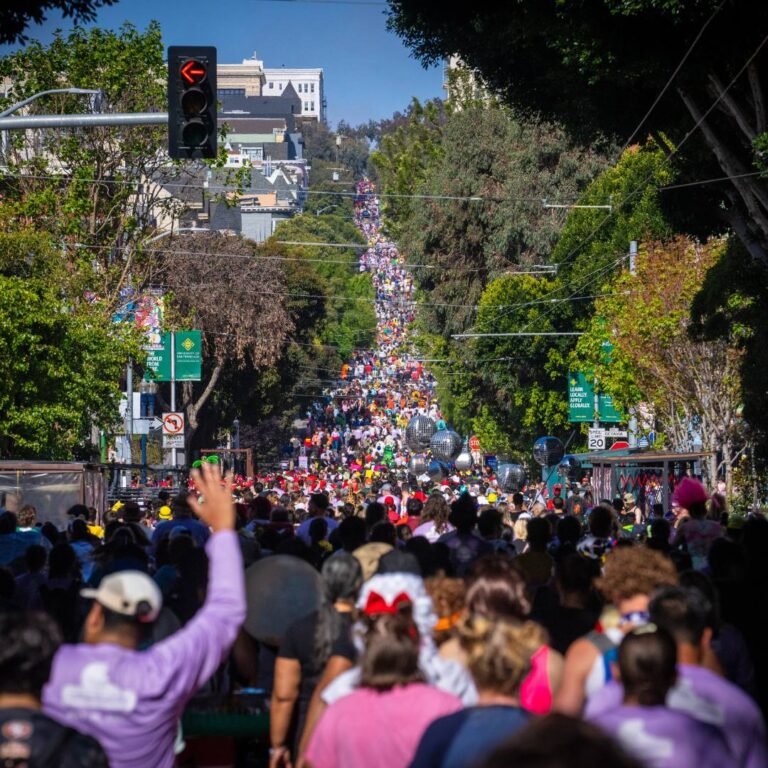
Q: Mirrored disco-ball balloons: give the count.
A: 8